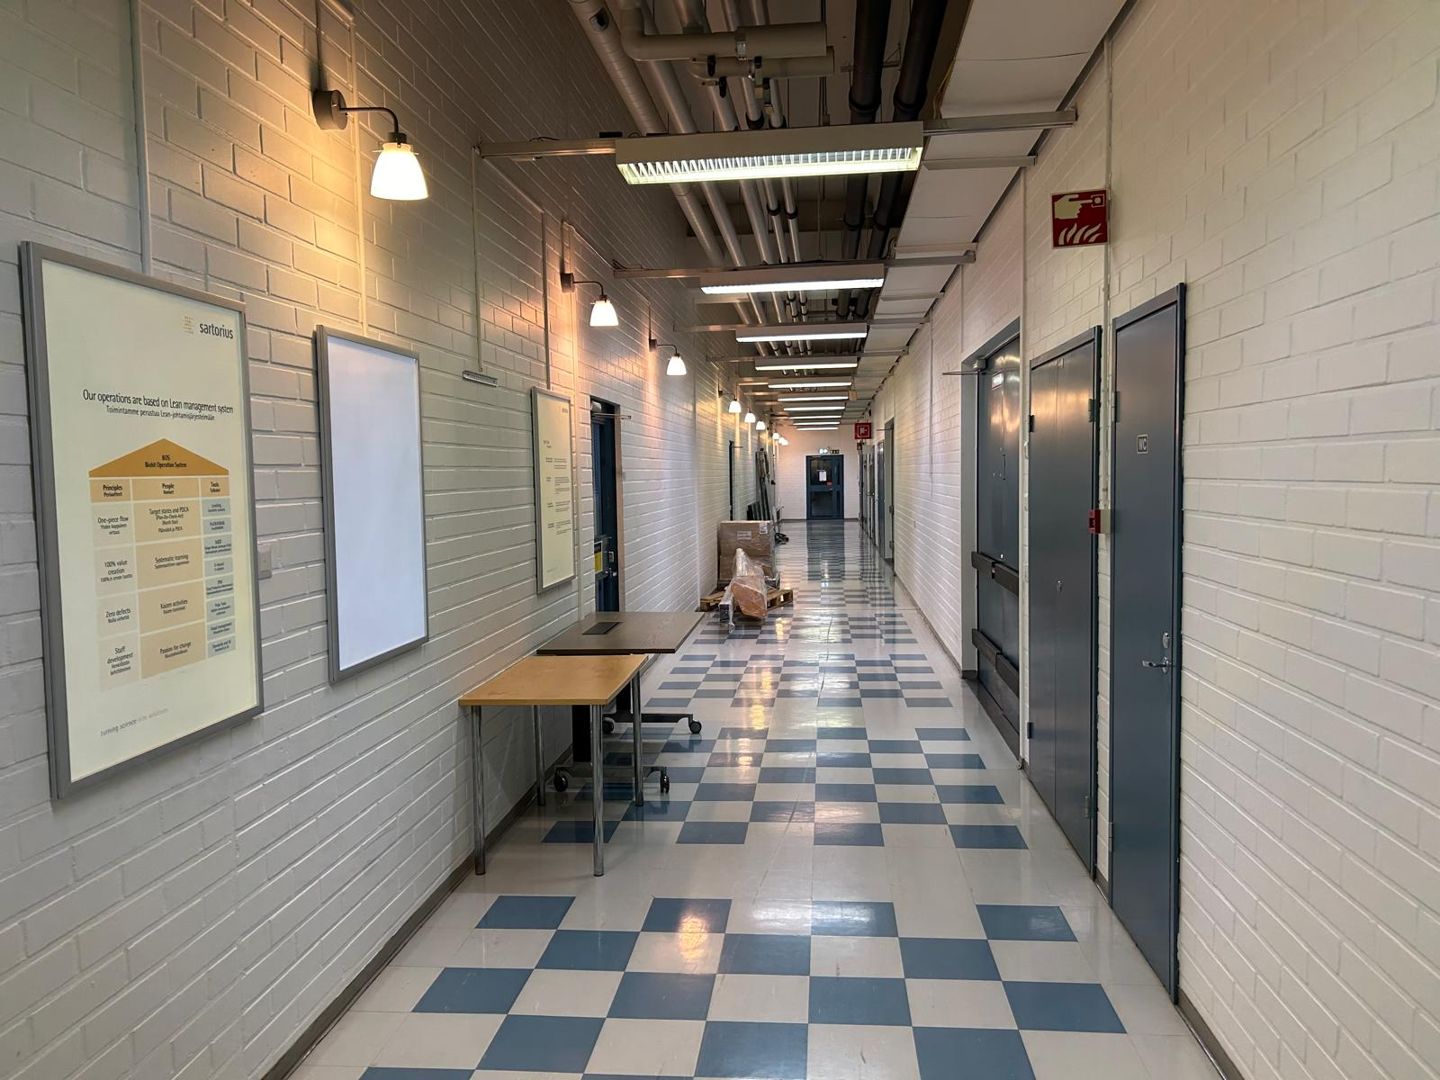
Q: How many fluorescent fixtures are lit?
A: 10